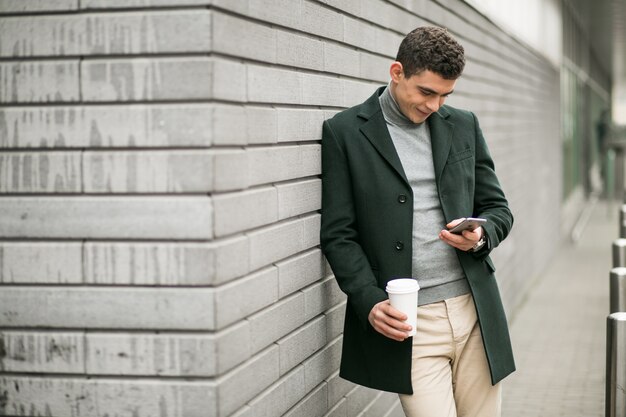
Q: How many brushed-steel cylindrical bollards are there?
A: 4